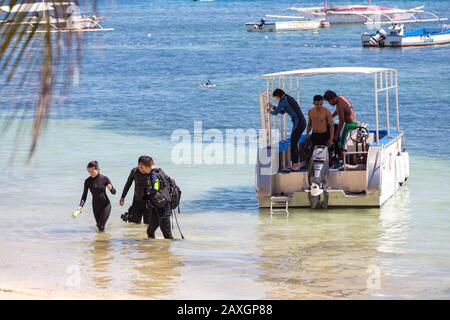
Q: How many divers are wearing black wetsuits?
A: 3